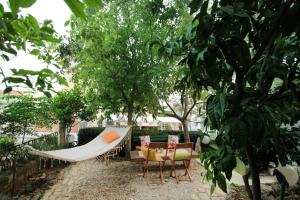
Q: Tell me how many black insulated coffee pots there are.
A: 0